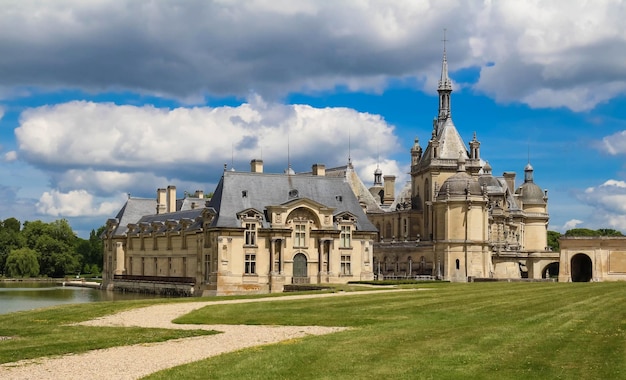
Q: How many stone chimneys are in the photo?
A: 7